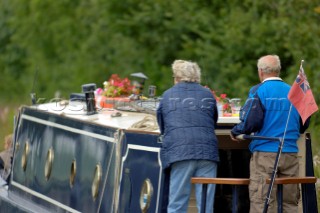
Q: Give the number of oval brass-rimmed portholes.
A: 5